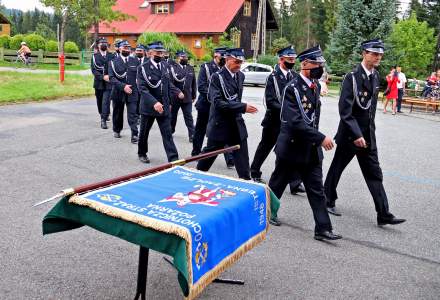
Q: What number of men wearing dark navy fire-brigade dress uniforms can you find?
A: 12